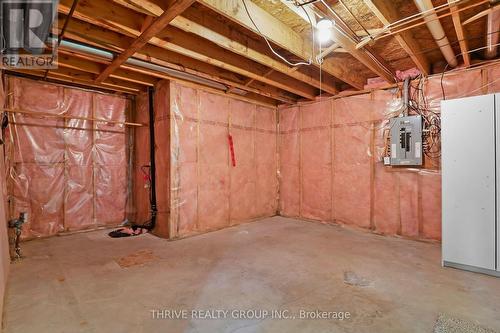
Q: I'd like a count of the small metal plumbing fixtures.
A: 1